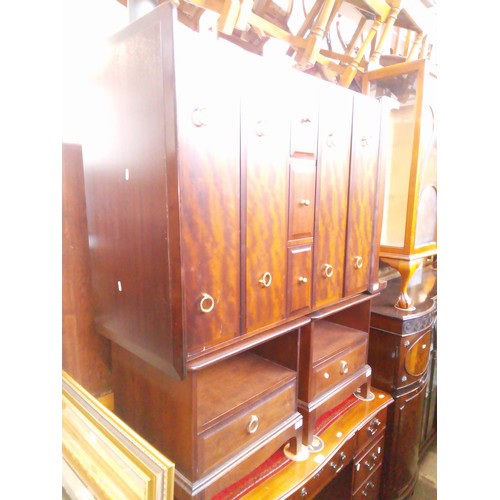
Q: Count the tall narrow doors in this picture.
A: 4